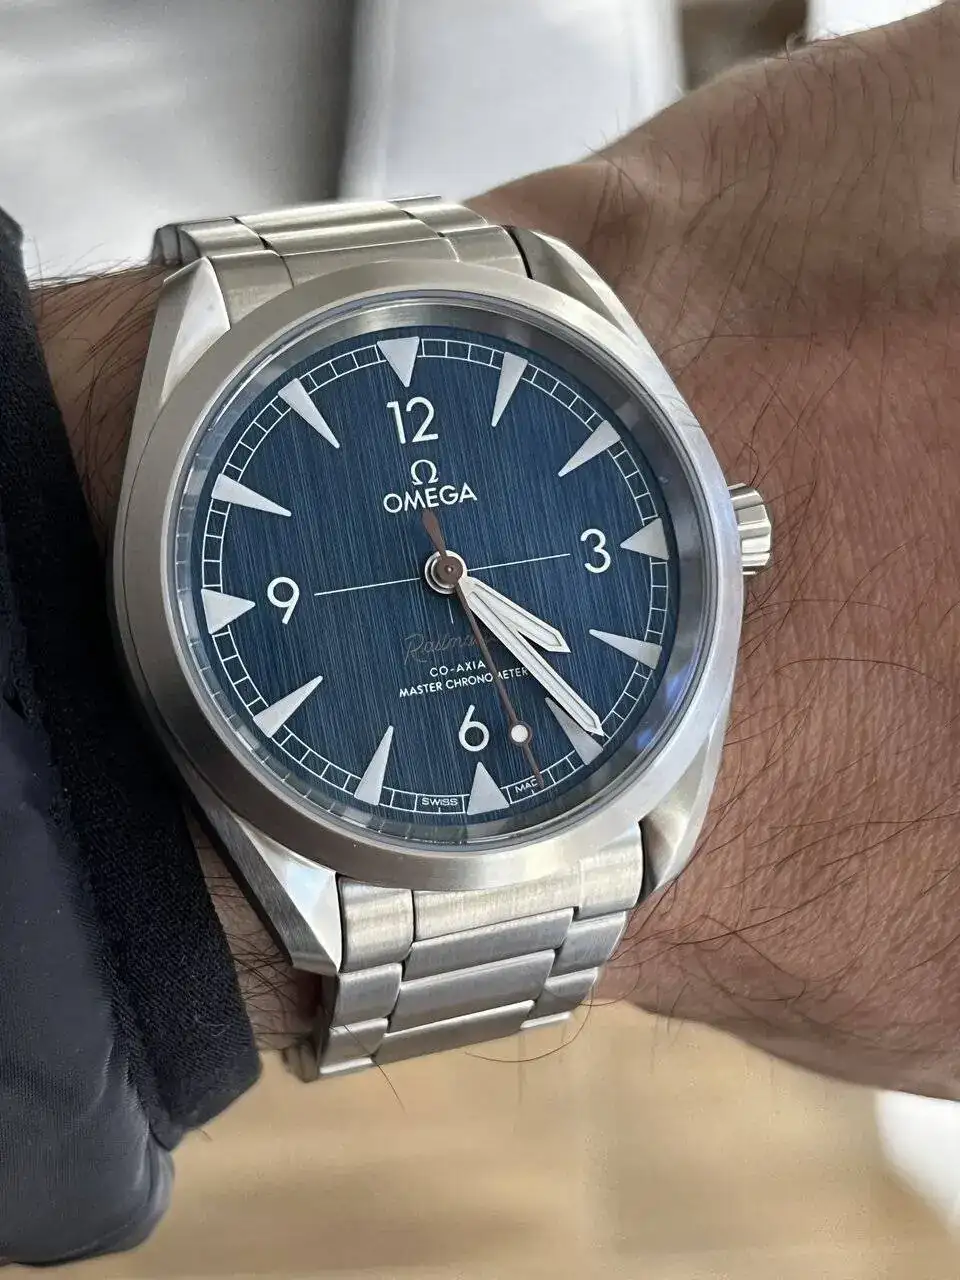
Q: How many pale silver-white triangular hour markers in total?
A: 12